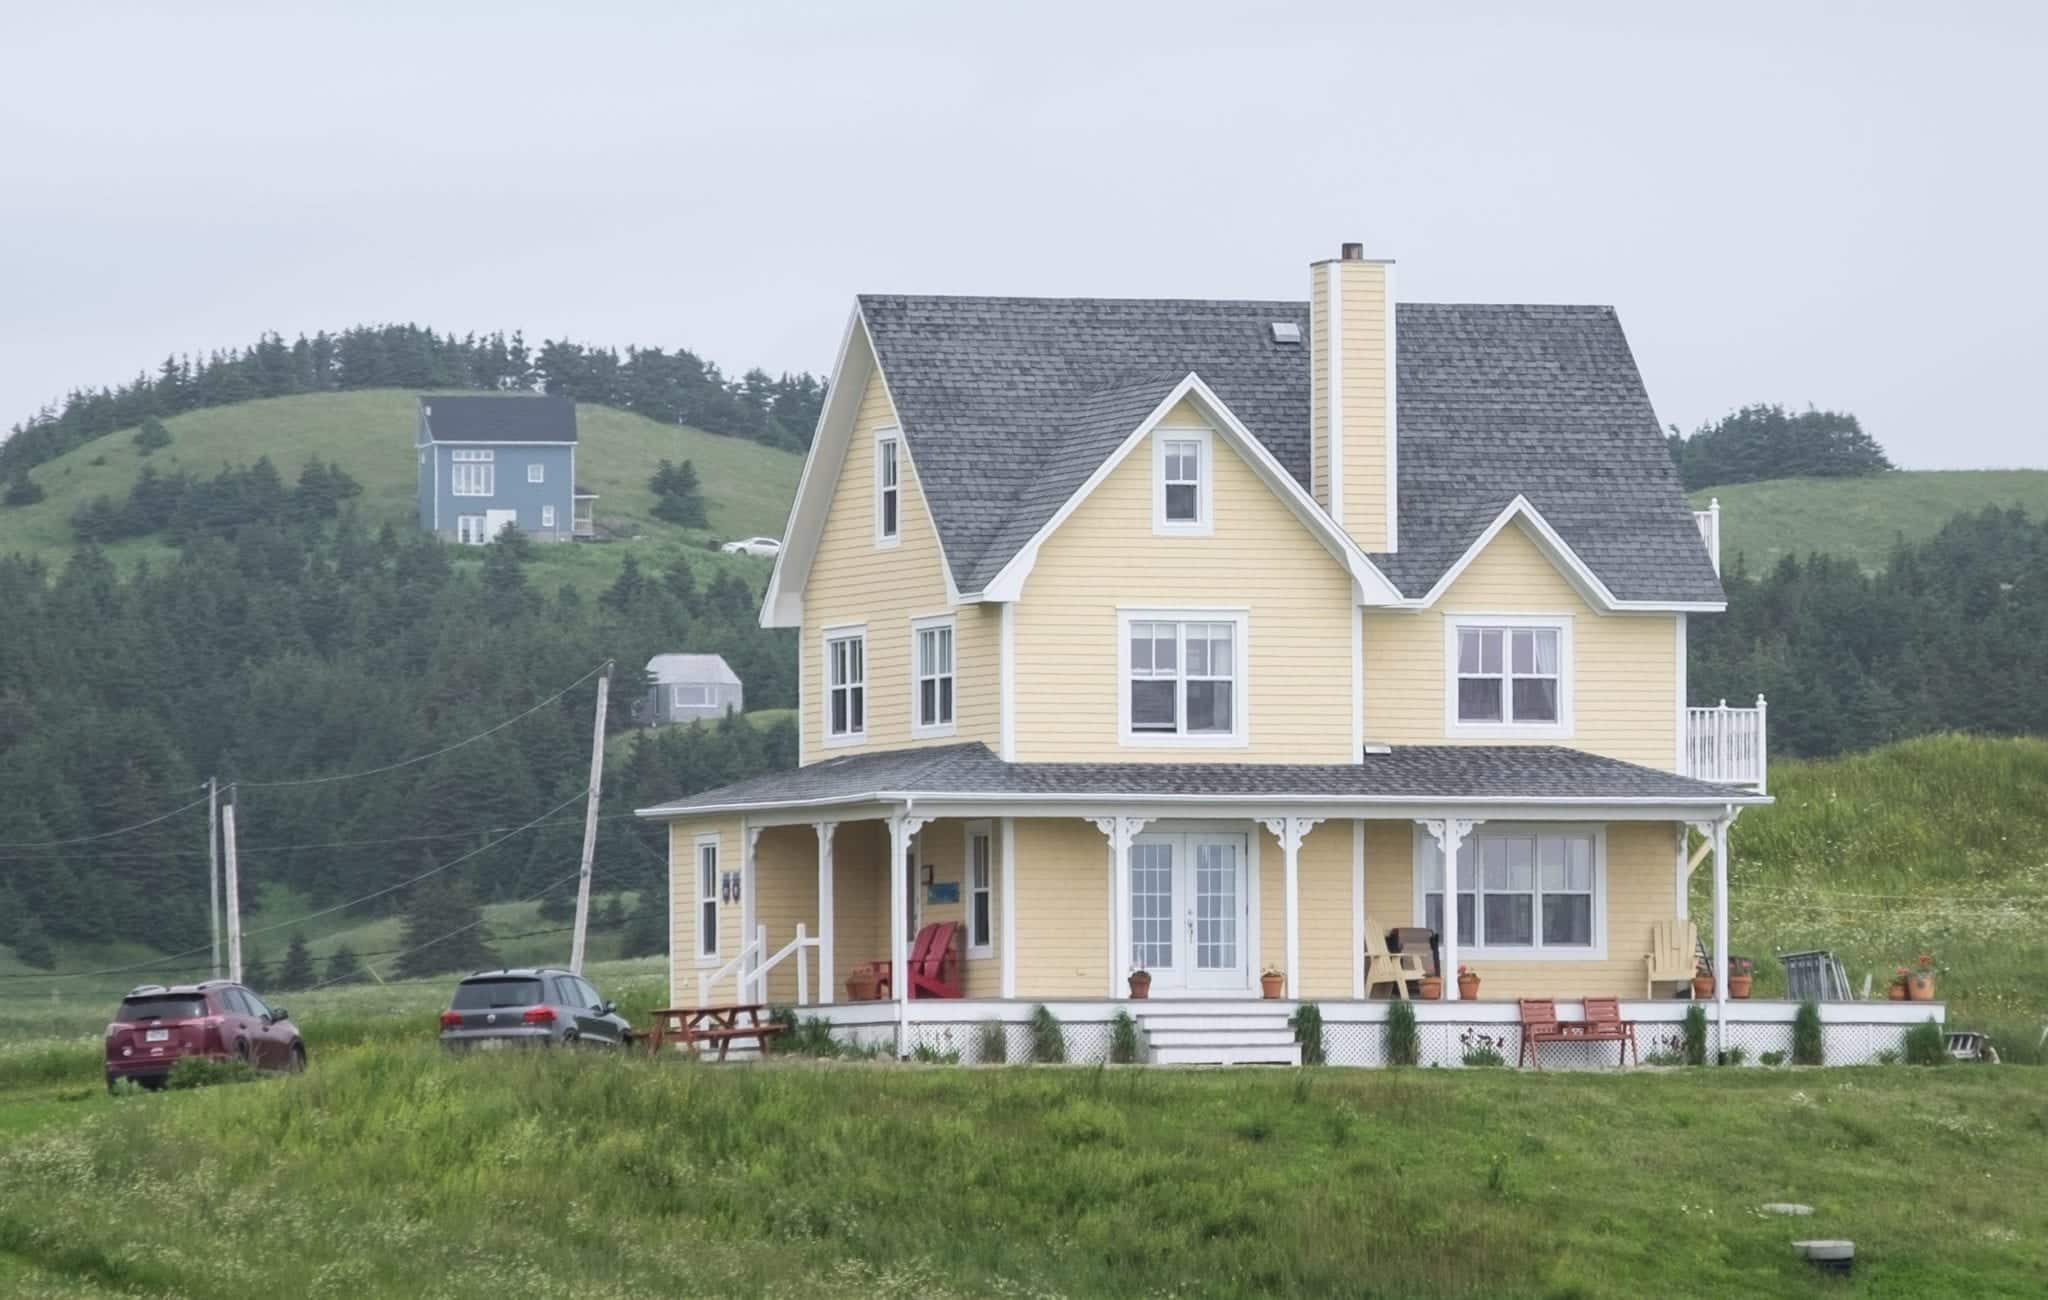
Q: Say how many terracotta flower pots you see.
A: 9